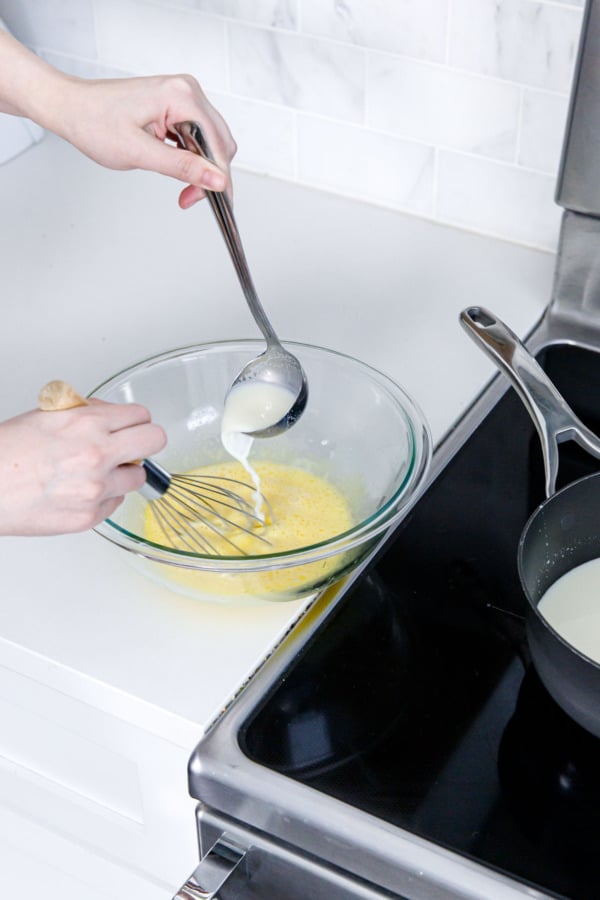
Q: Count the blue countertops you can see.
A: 0